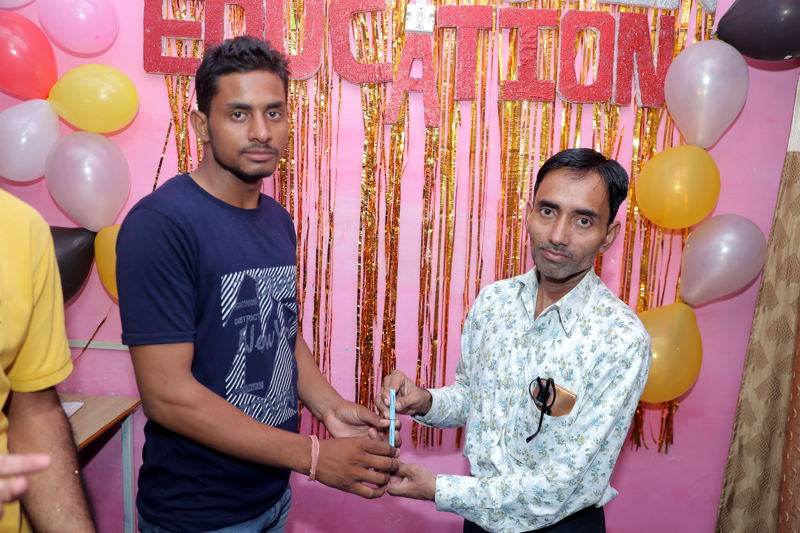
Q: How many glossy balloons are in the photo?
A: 13